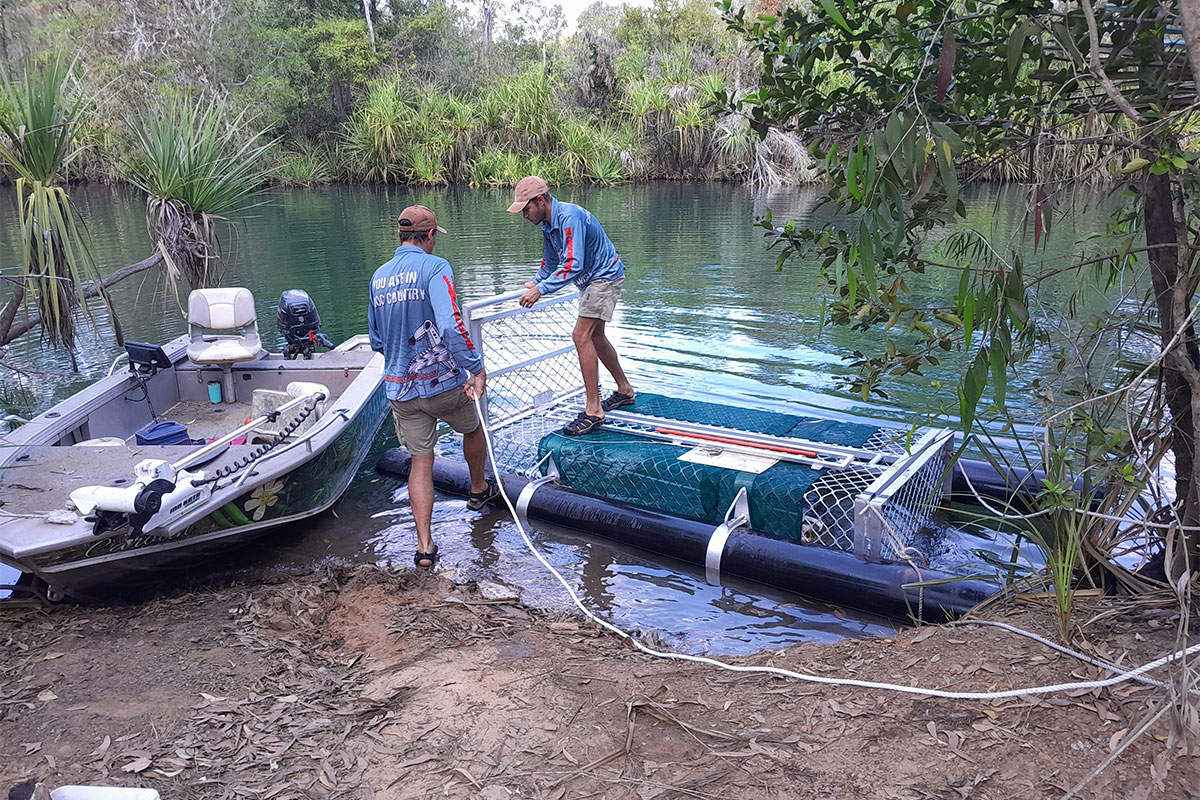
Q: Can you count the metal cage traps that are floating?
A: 1